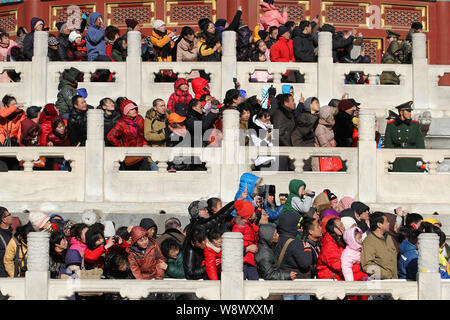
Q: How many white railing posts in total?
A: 11